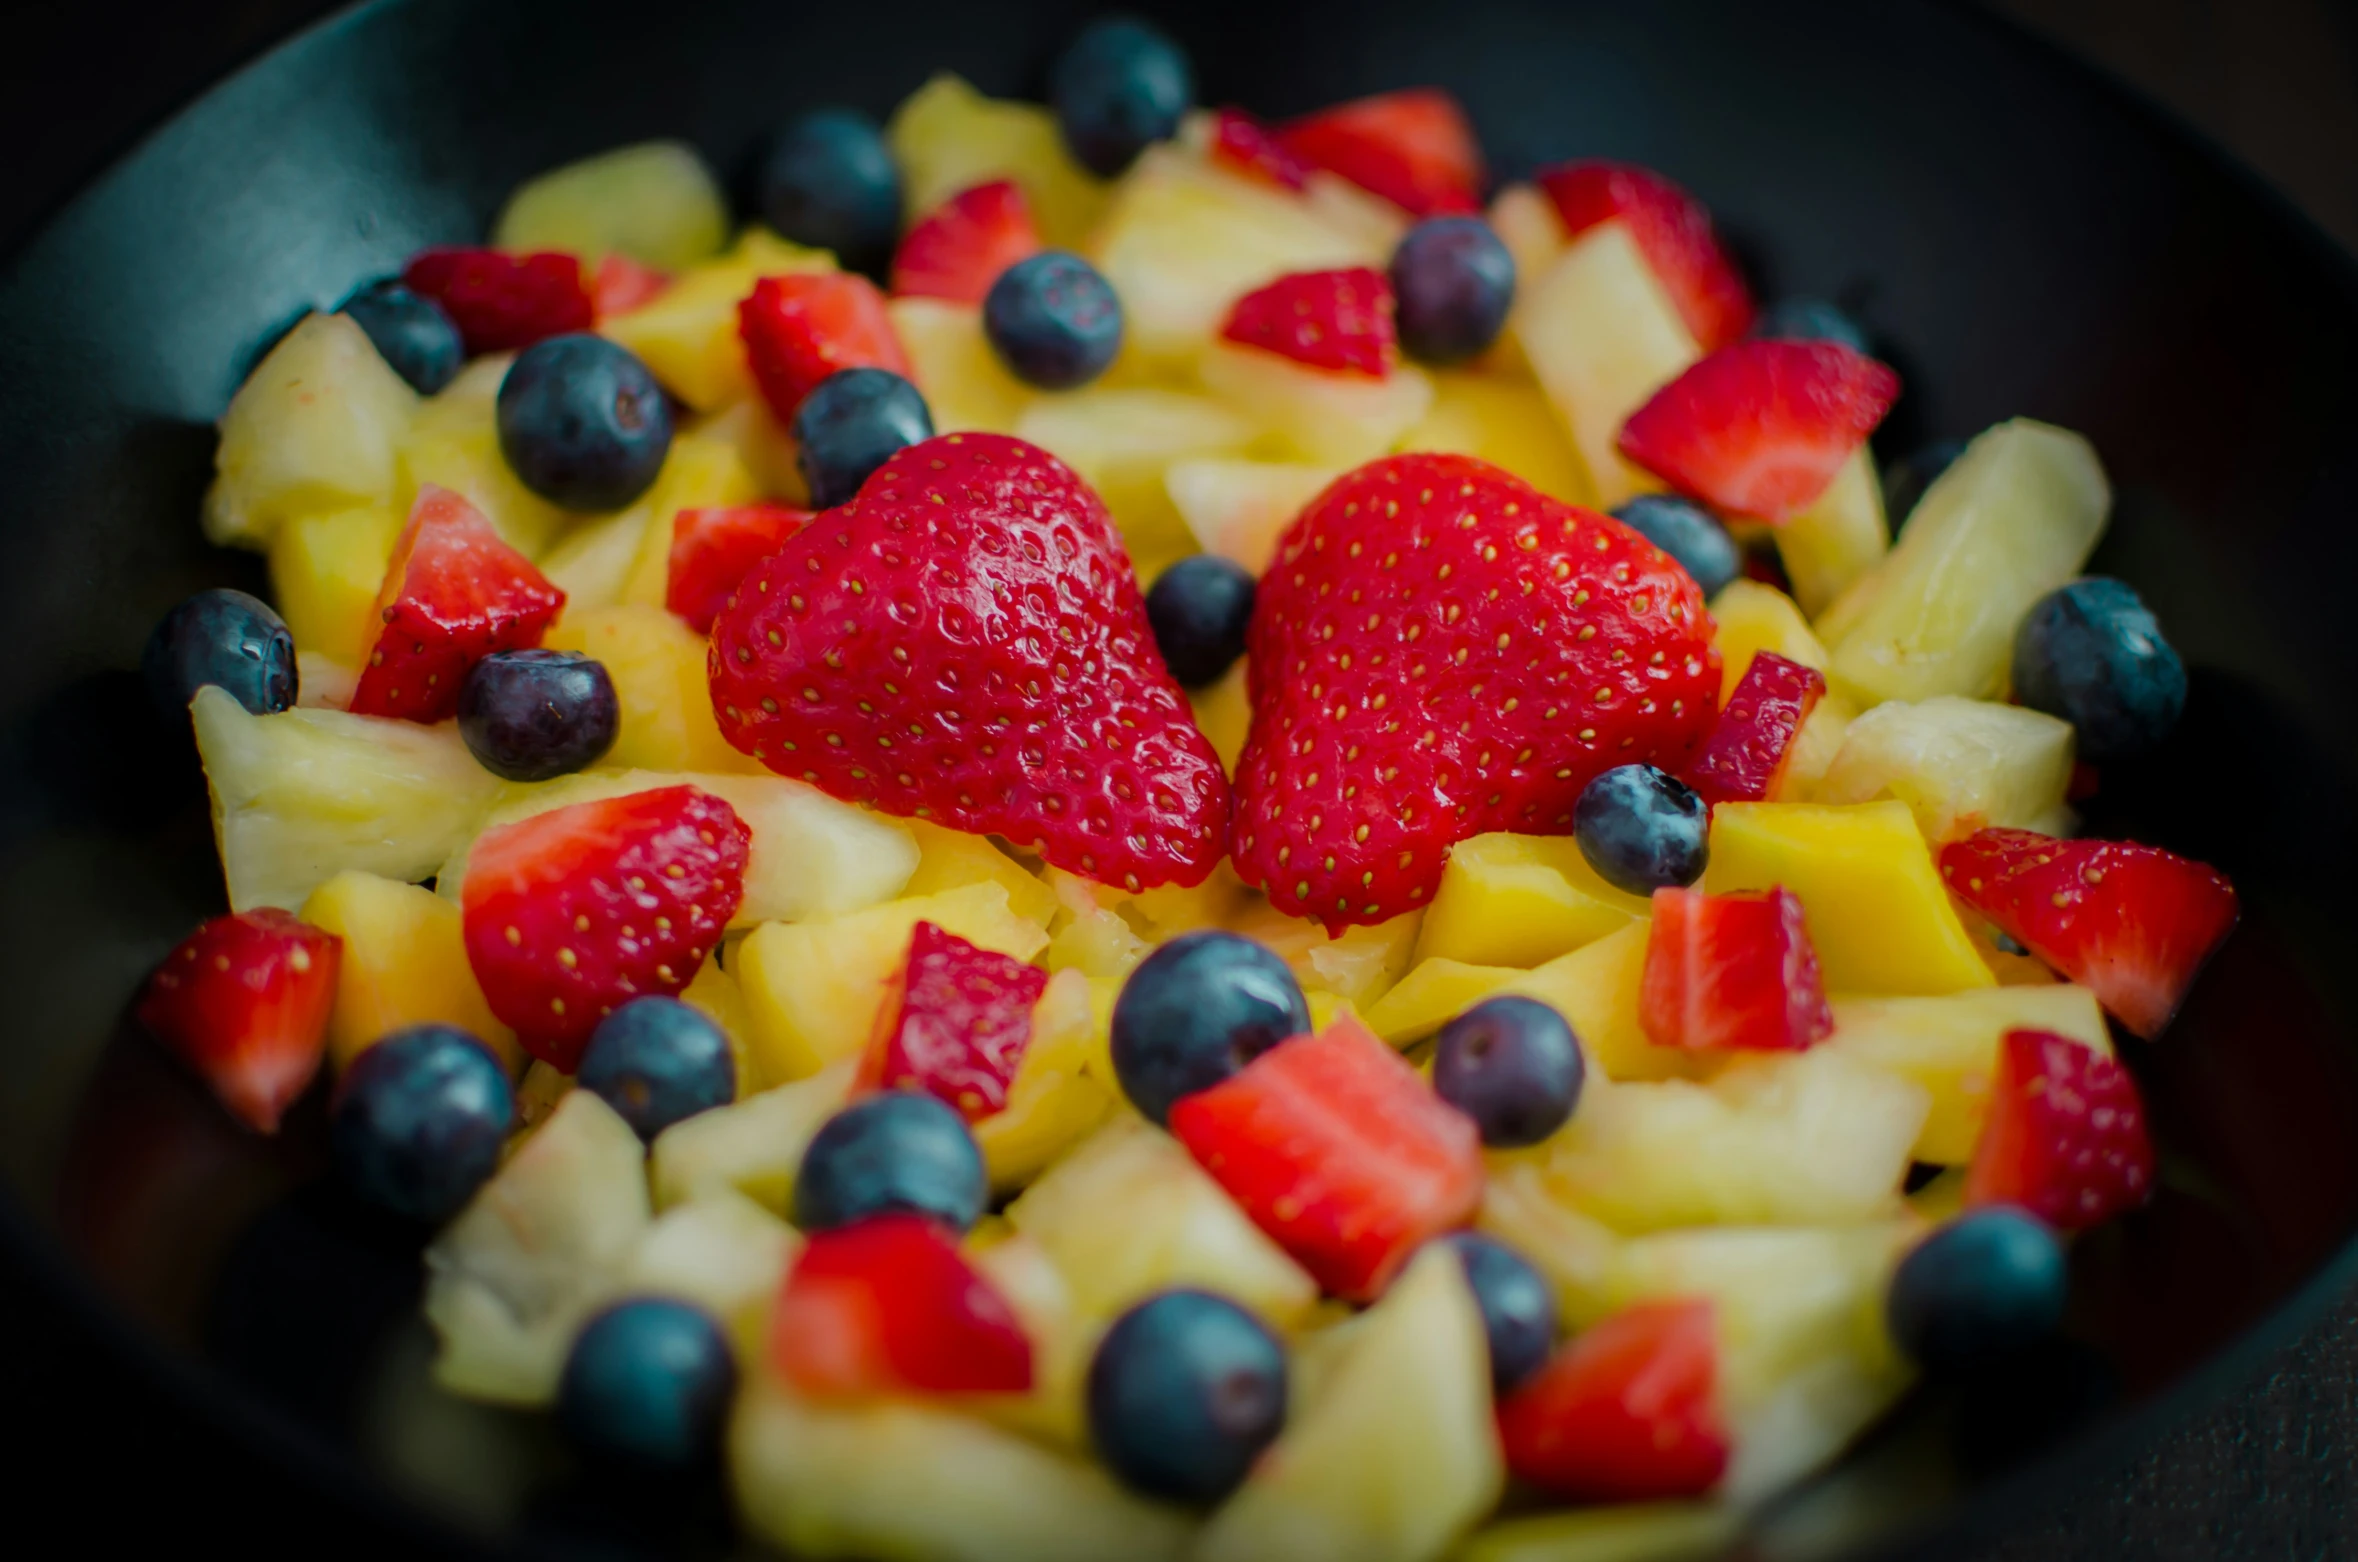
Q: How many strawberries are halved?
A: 2